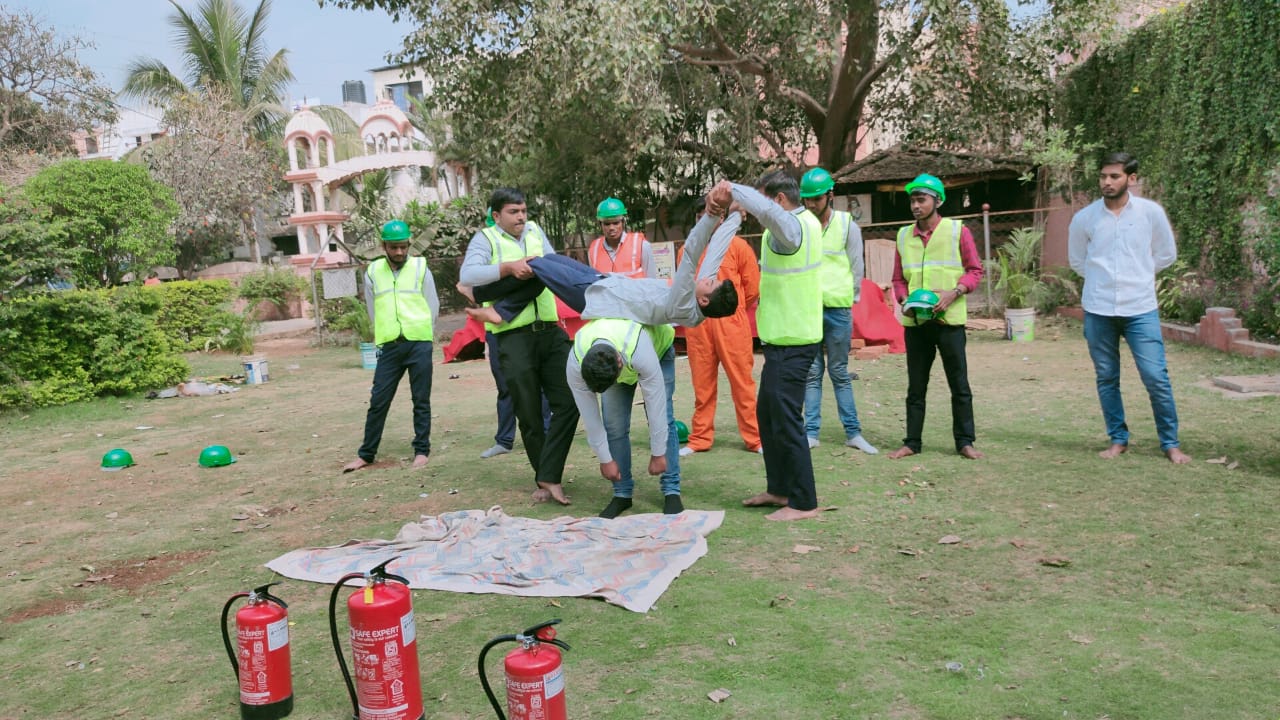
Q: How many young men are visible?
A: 11